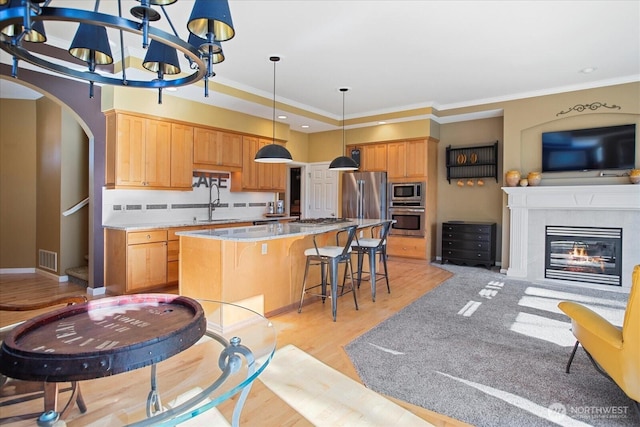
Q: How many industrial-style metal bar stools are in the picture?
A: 2